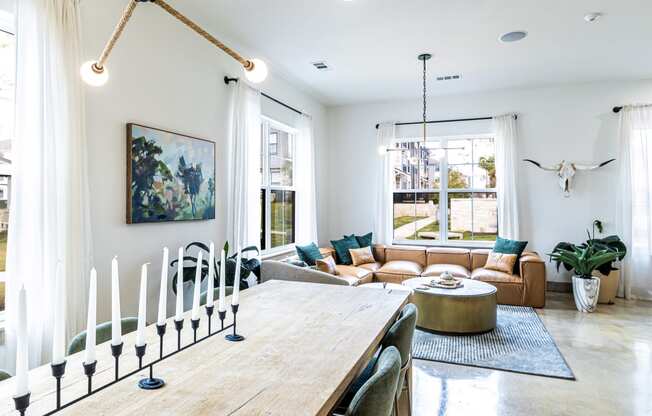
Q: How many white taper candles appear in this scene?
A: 11